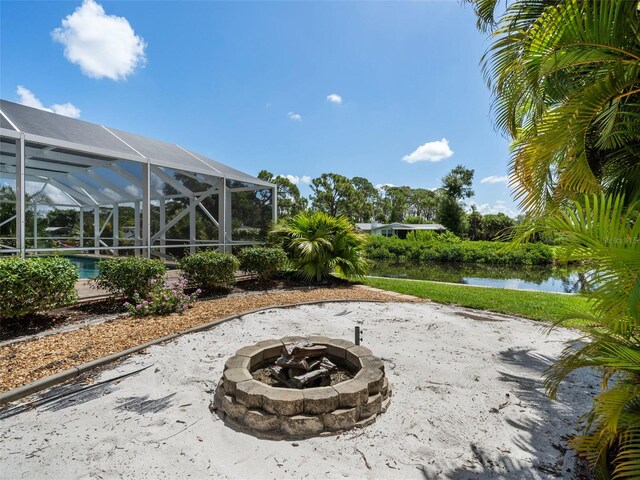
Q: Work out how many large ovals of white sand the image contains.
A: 1